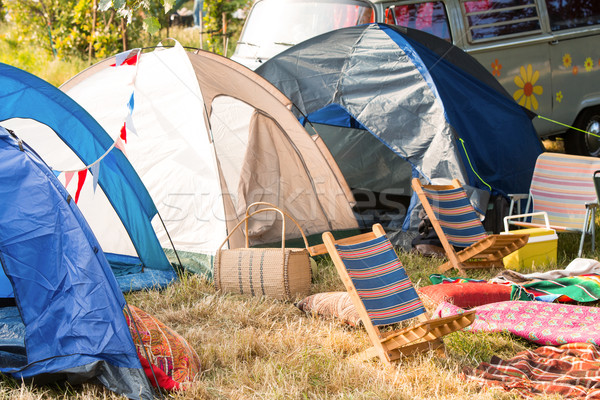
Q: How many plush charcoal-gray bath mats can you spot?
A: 0